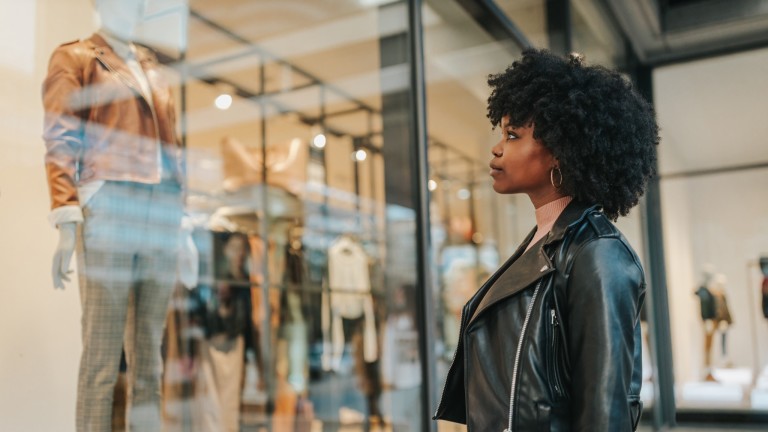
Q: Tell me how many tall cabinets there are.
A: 0